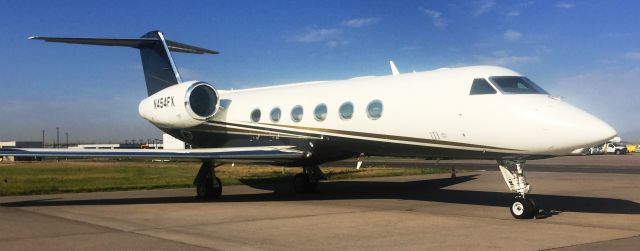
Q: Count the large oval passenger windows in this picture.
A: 6